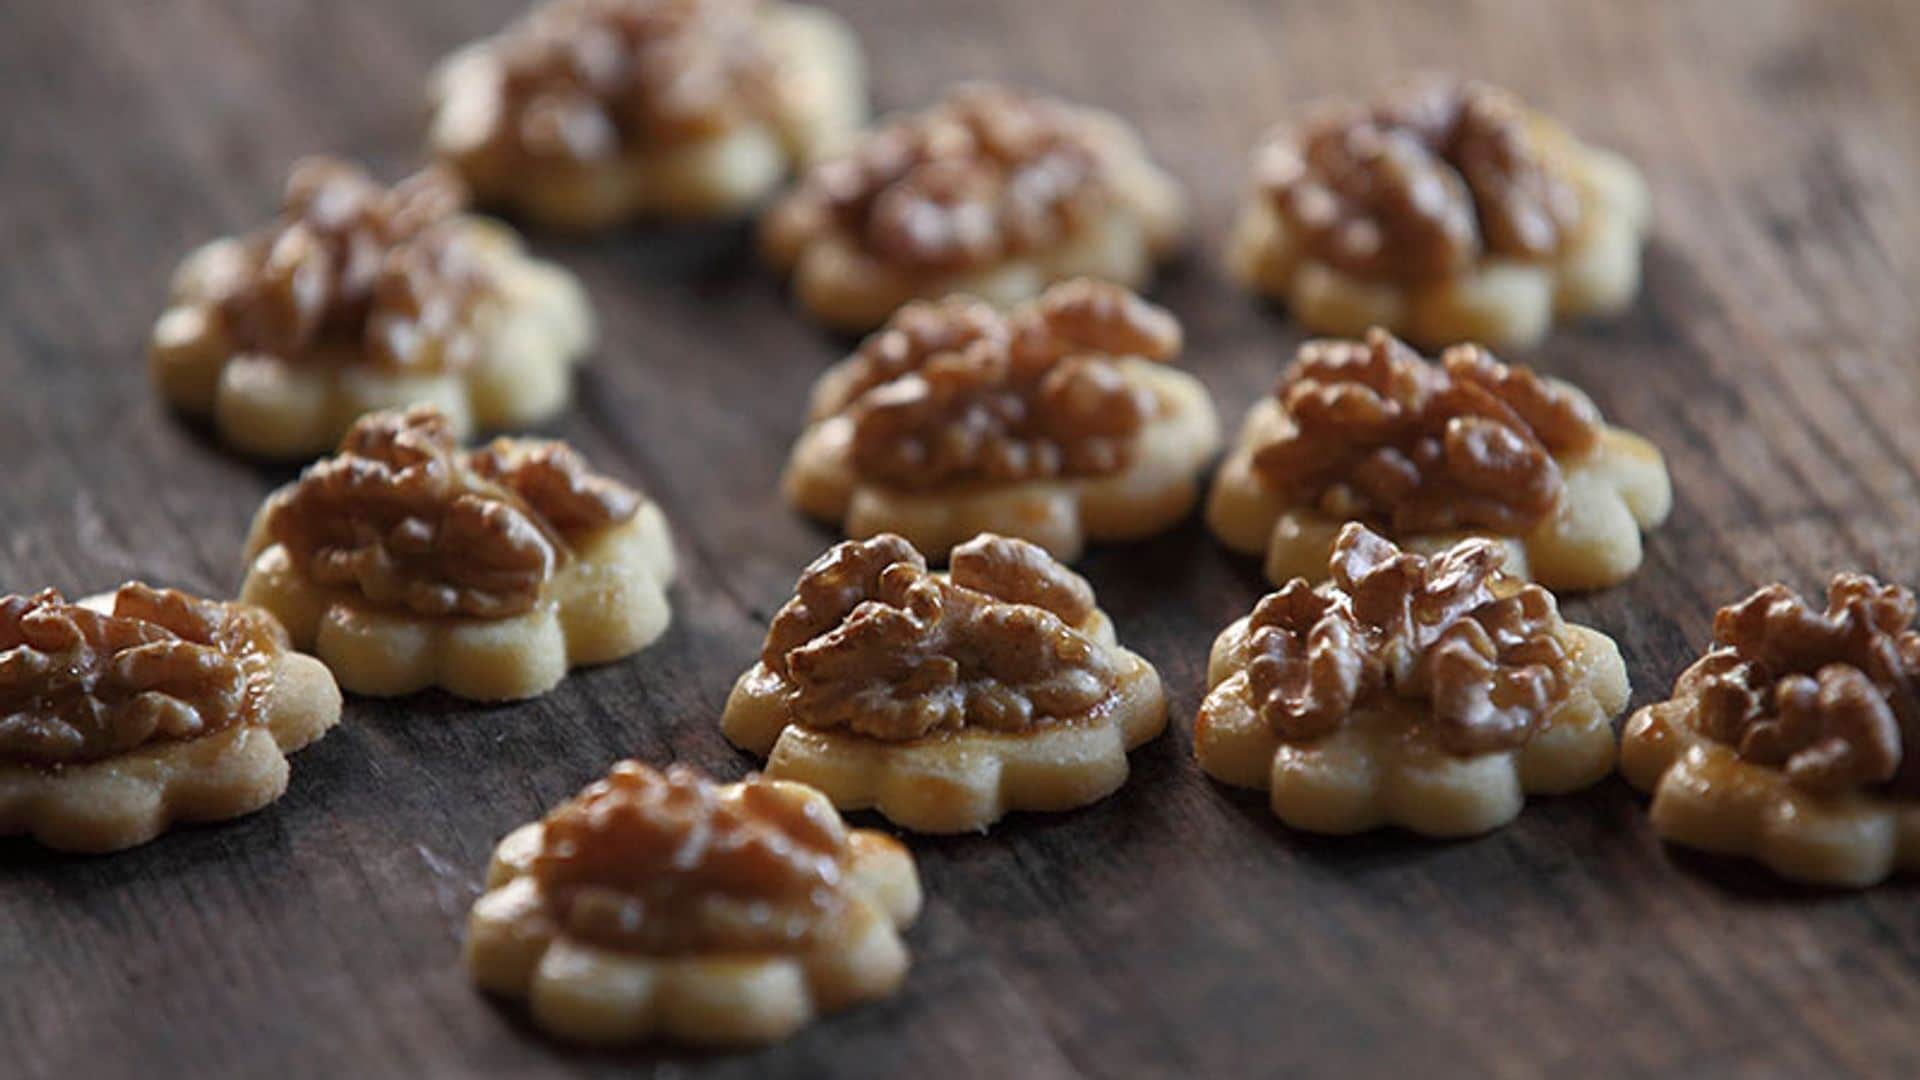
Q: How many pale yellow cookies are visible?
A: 12